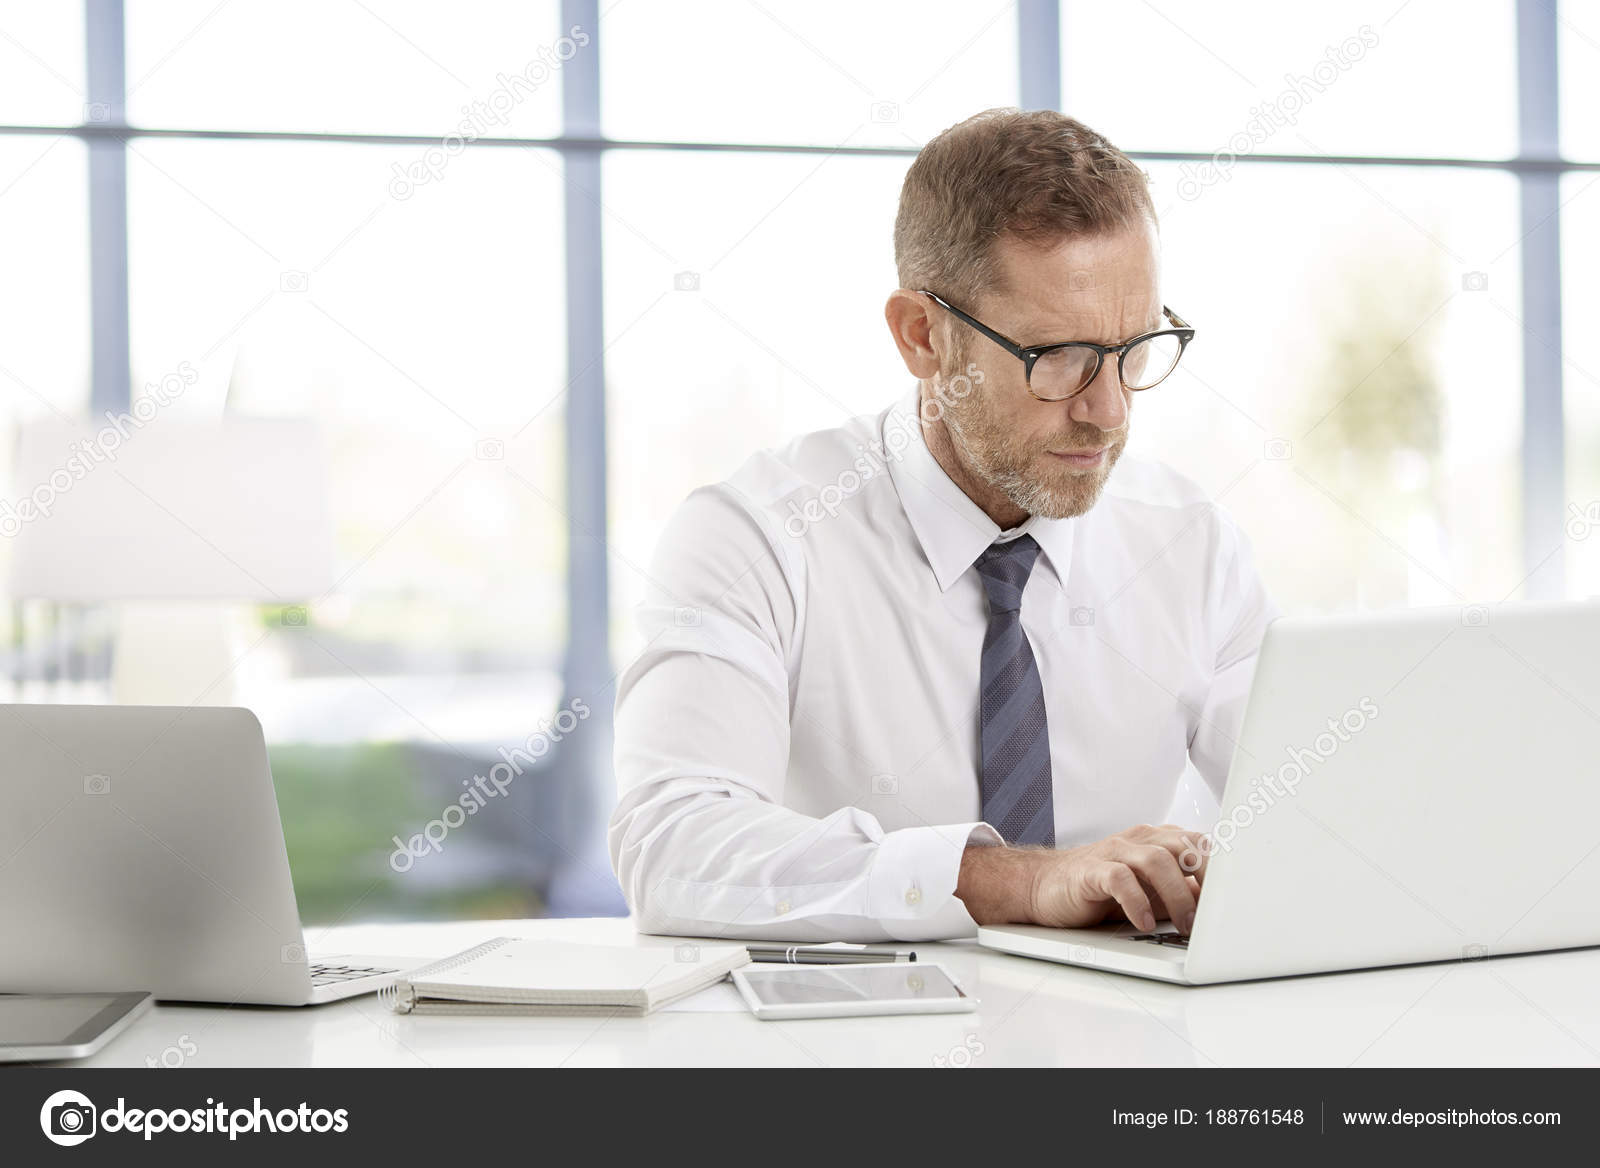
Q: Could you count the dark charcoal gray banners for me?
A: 1